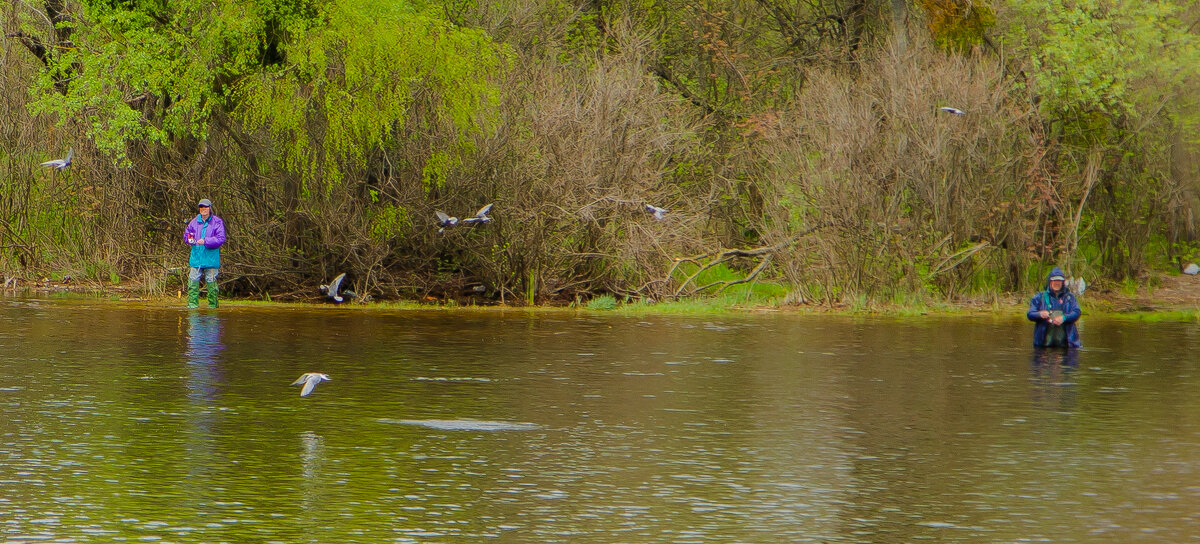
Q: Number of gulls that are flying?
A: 7